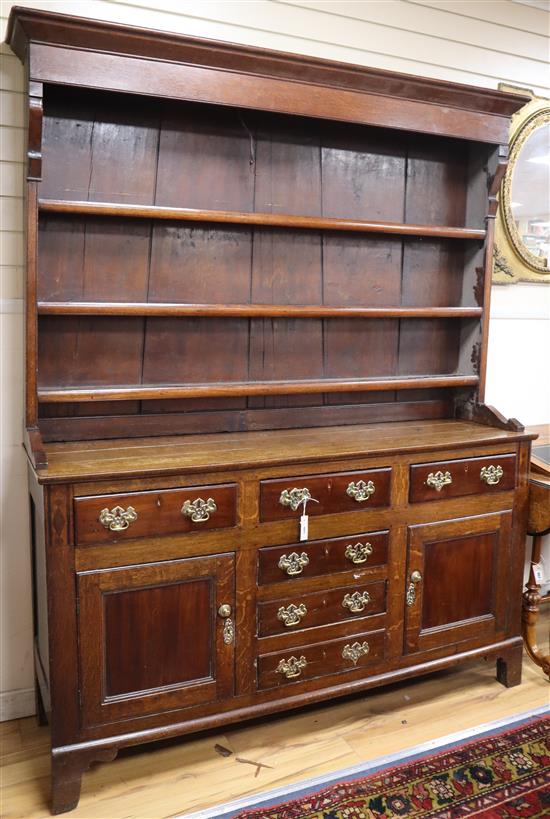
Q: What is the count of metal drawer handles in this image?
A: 12